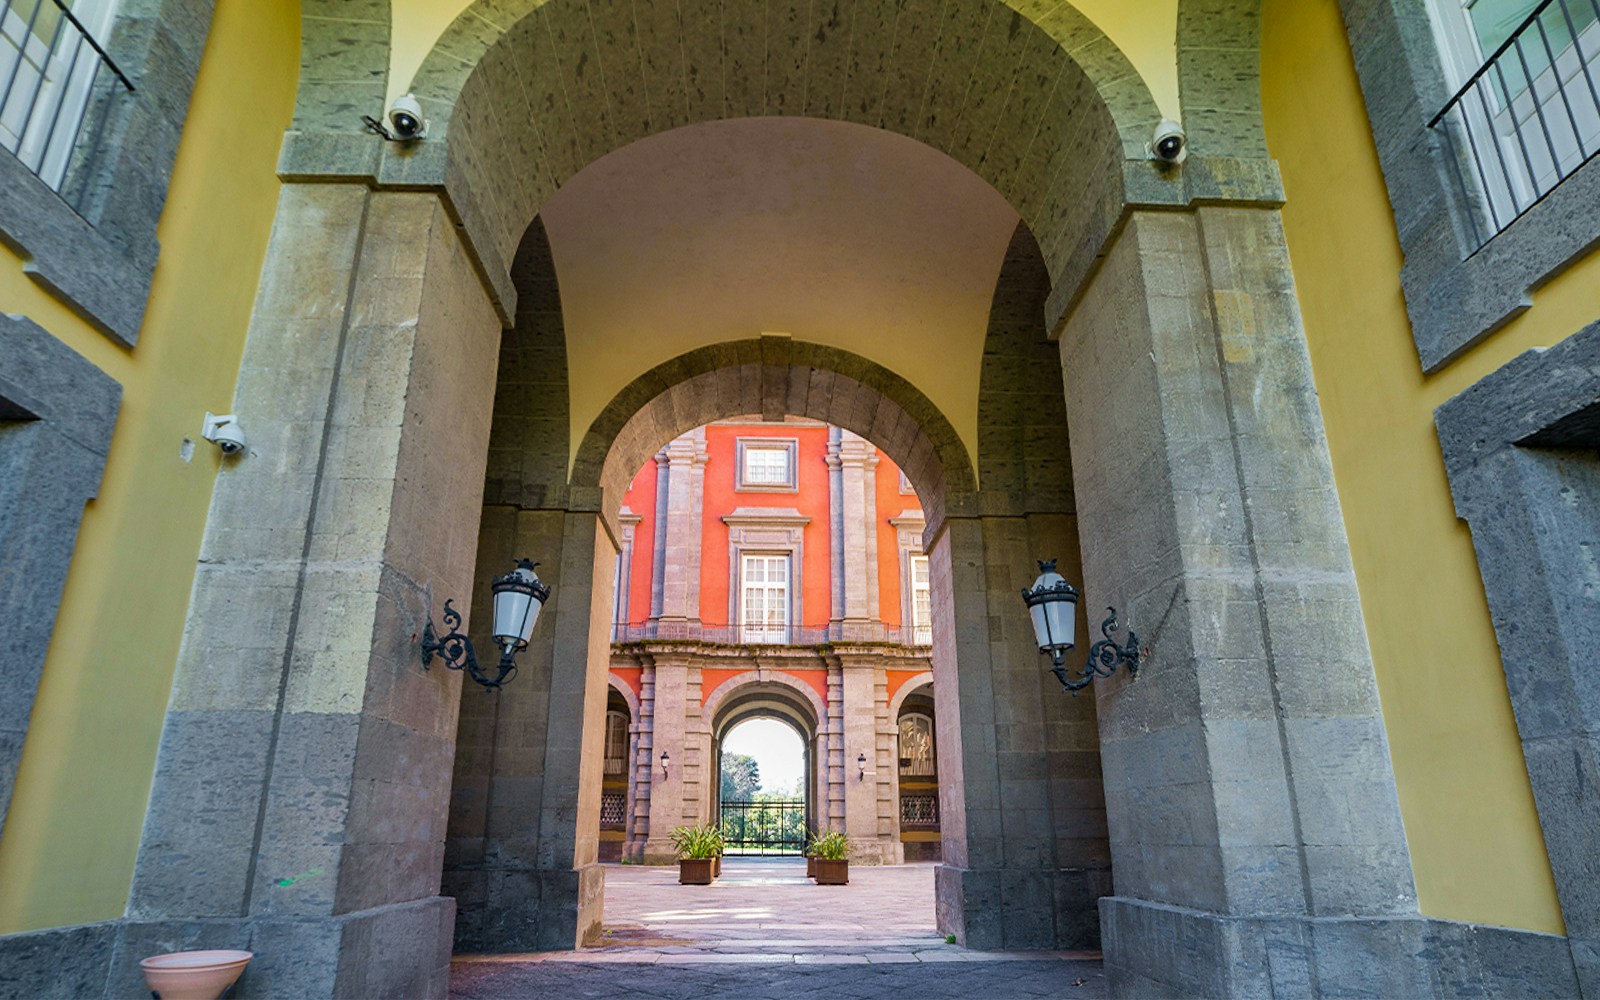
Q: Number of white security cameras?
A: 3